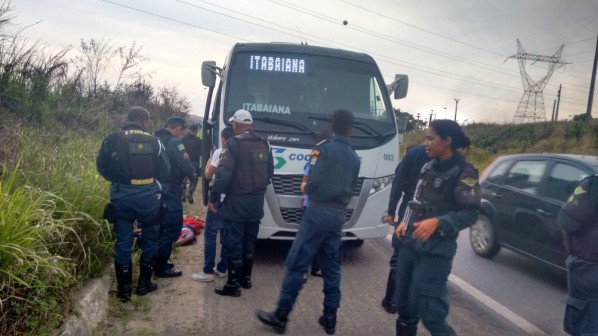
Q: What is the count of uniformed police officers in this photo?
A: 8